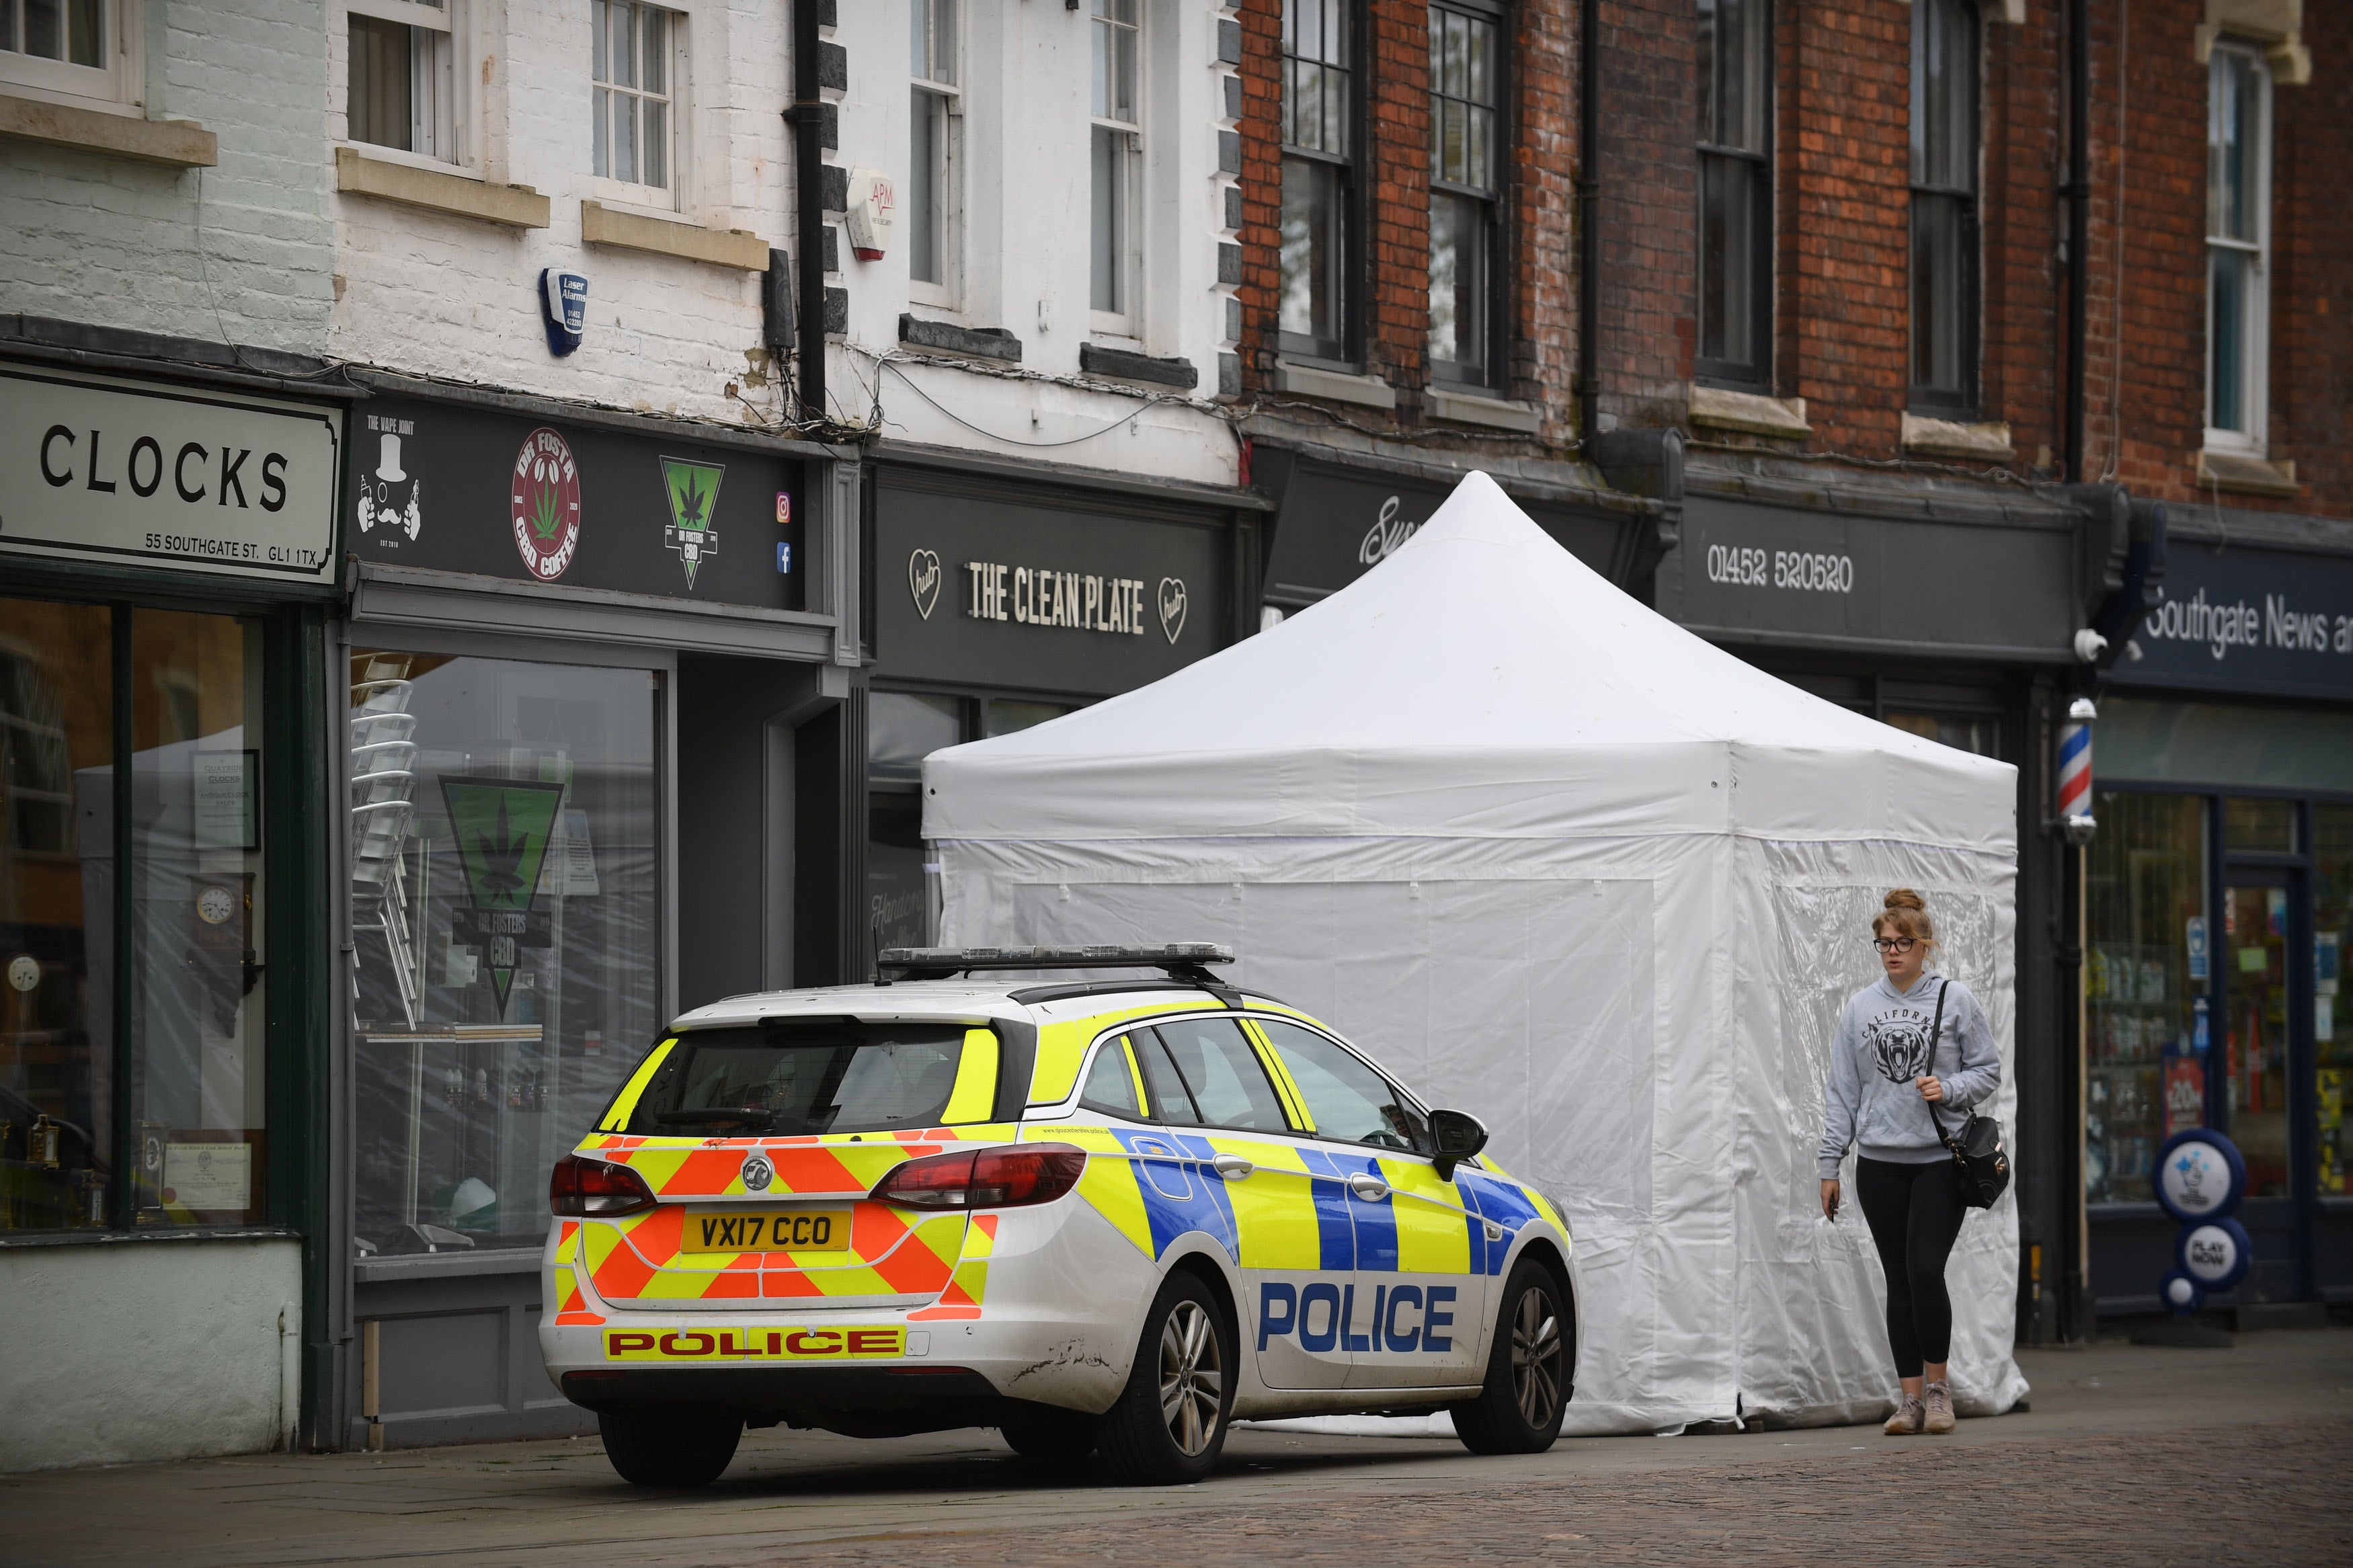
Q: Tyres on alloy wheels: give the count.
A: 2